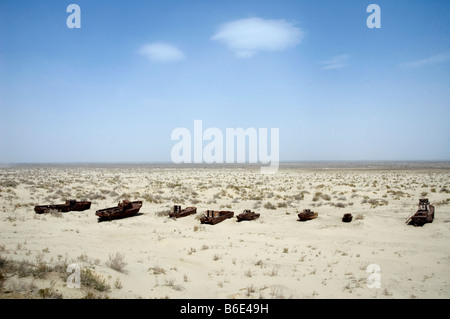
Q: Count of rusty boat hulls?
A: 8